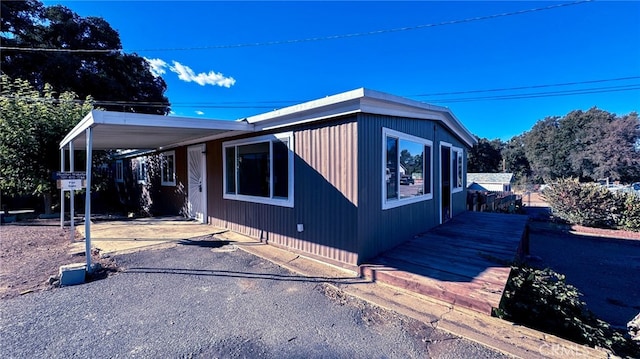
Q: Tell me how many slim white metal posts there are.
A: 3